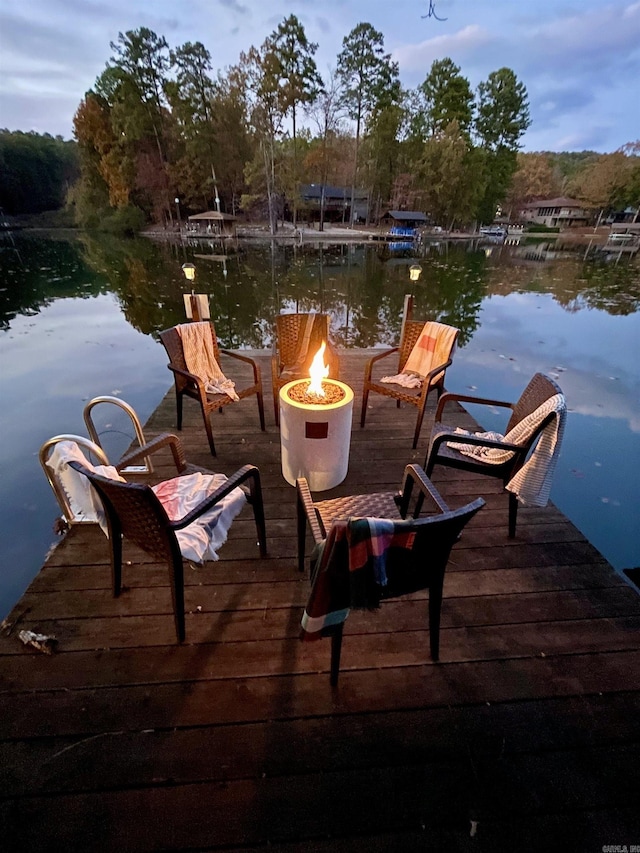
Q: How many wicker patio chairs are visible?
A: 6